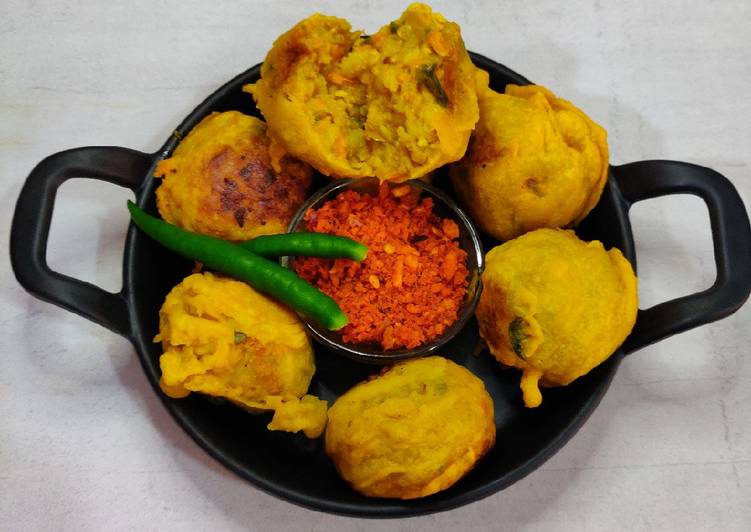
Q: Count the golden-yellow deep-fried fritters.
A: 6